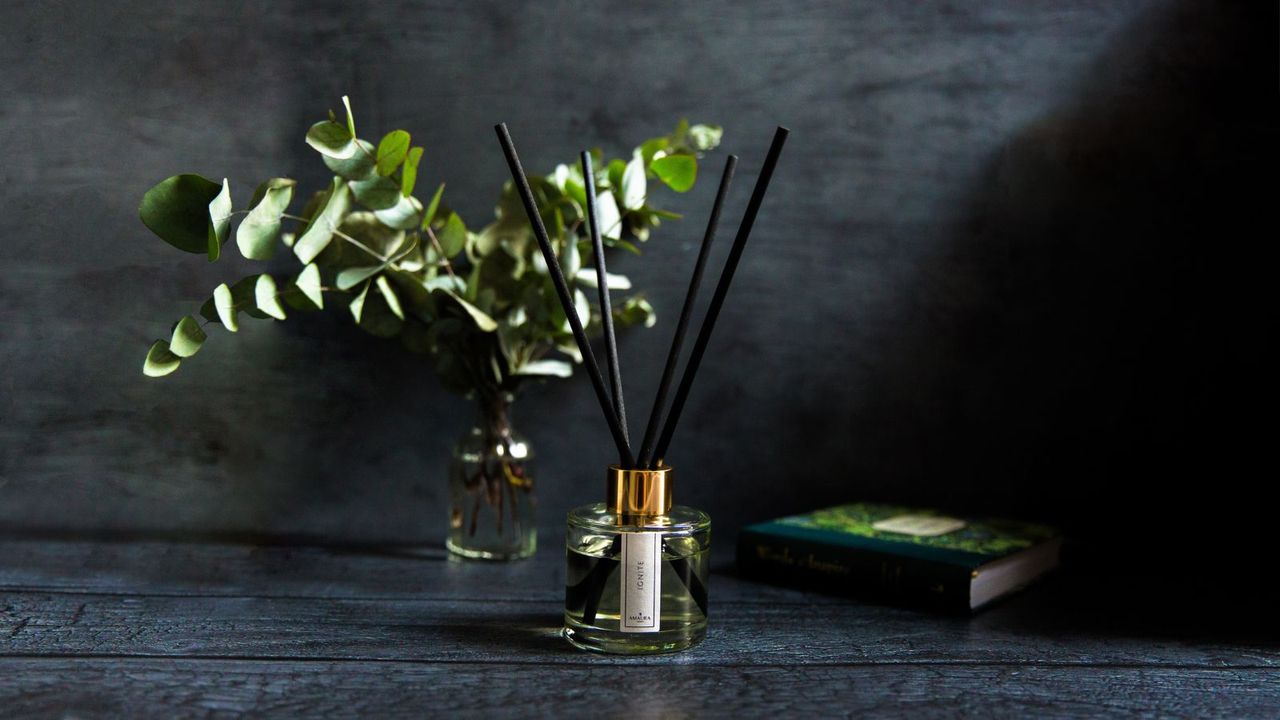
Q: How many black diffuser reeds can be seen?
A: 4